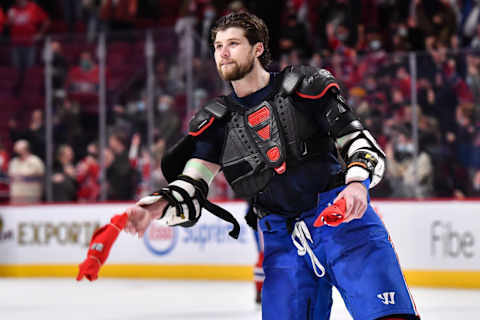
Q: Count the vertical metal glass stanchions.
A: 5